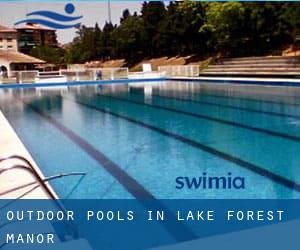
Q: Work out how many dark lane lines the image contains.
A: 5